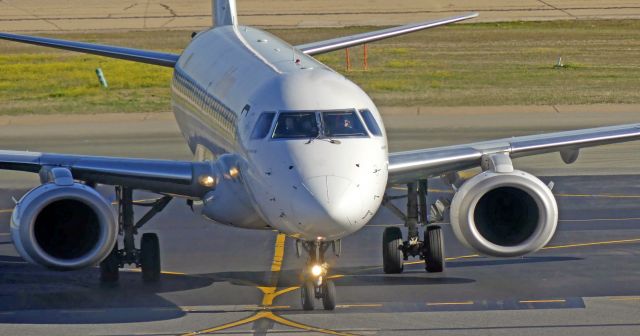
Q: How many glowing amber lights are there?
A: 3